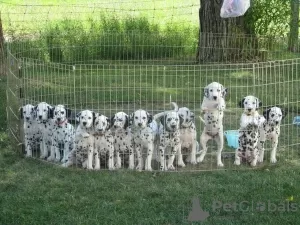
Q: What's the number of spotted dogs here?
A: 12